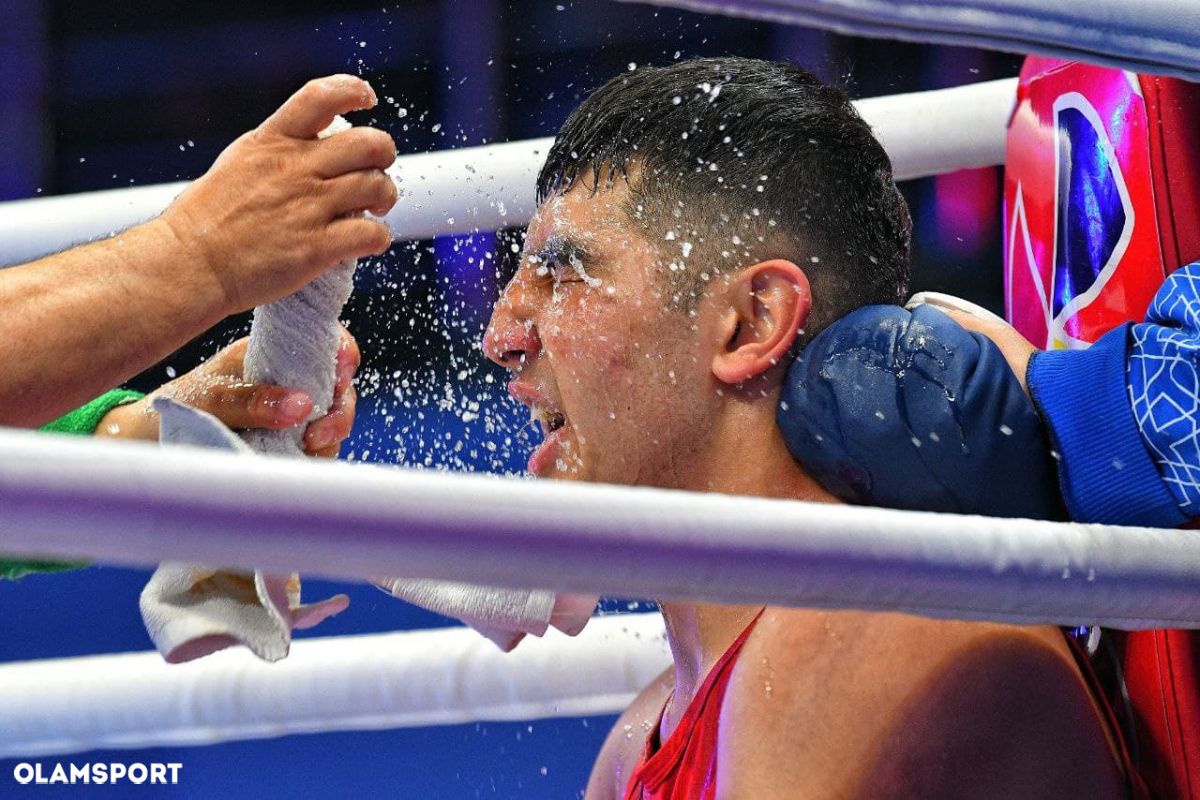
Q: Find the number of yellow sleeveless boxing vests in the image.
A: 0